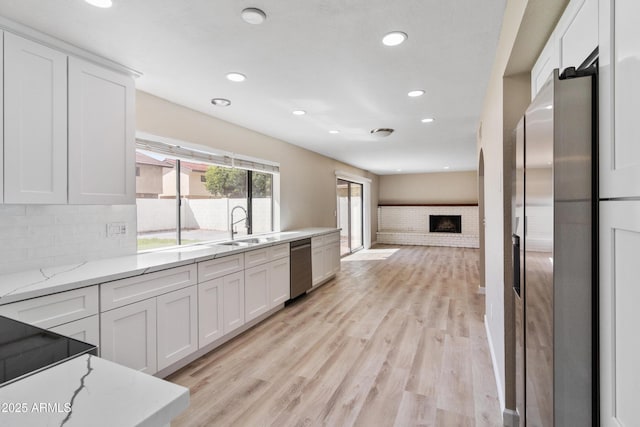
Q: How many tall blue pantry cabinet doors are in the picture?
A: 0